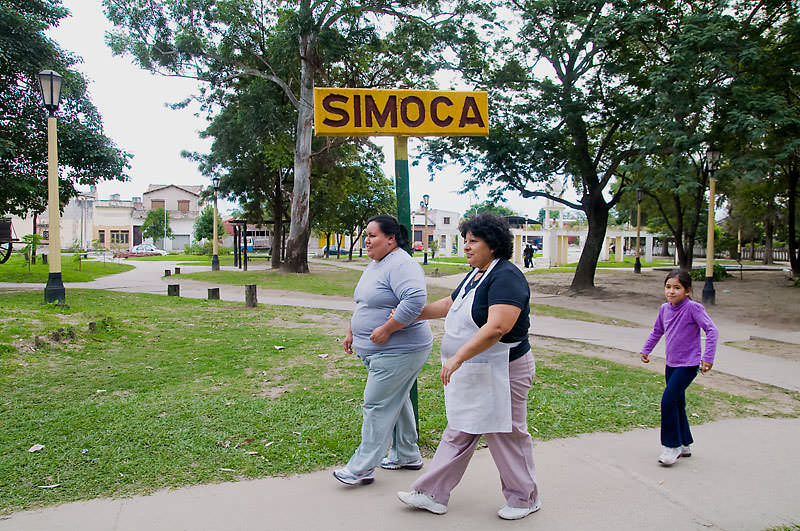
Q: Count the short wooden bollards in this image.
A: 5